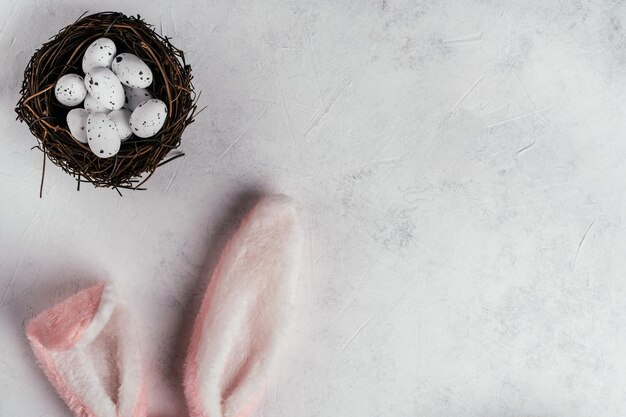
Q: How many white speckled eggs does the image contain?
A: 10